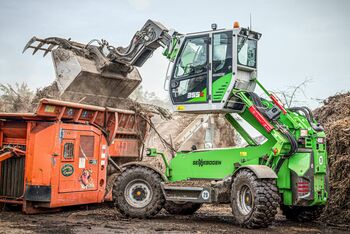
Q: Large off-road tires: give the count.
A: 4